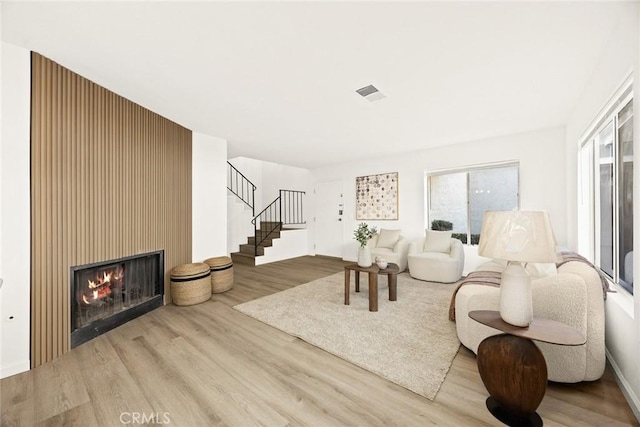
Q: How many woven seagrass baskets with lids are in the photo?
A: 2